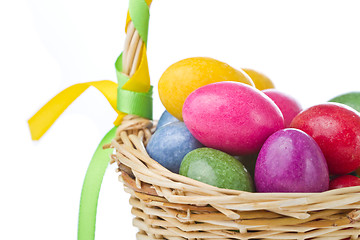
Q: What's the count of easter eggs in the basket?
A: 11